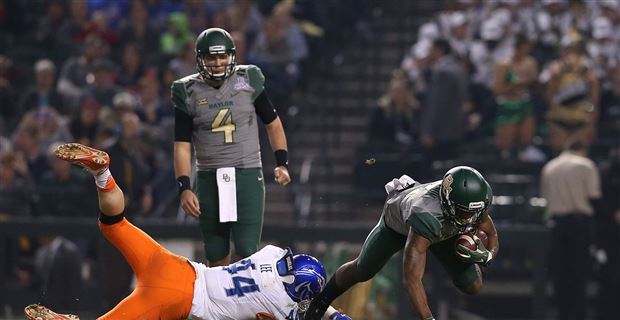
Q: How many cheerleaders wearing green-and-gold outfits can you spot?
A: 2